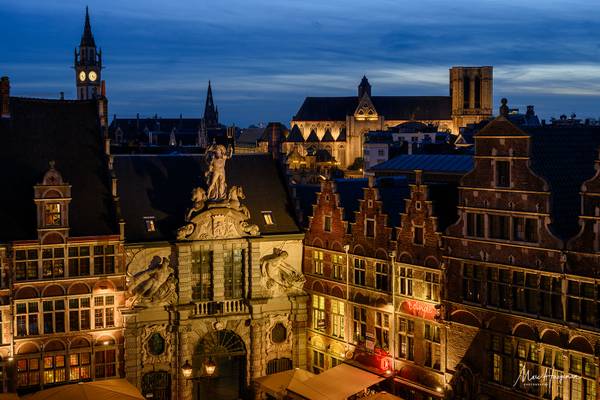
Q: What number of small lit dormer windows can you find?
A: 2